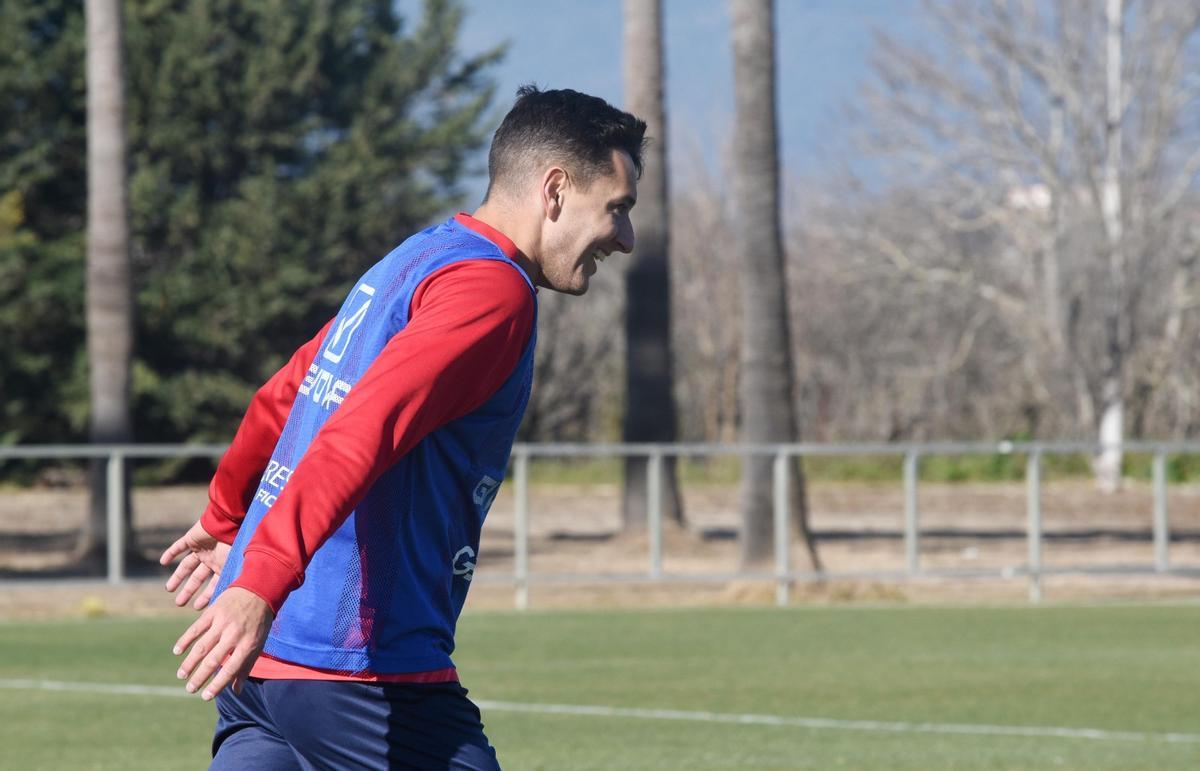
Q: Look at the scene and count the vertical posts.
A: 7